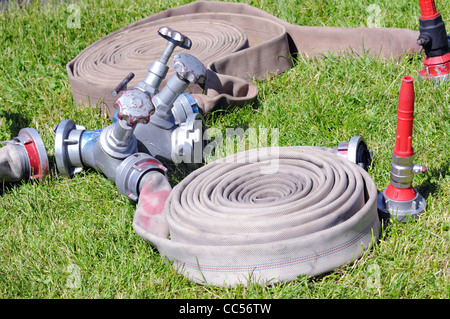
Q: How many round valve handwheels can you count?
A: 3